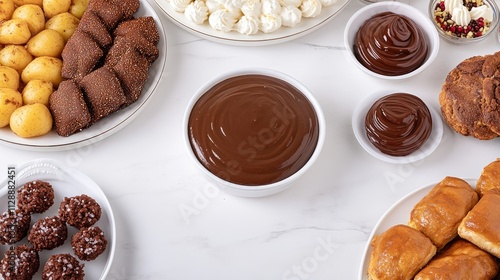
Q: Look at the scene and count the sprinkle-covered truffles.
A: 7